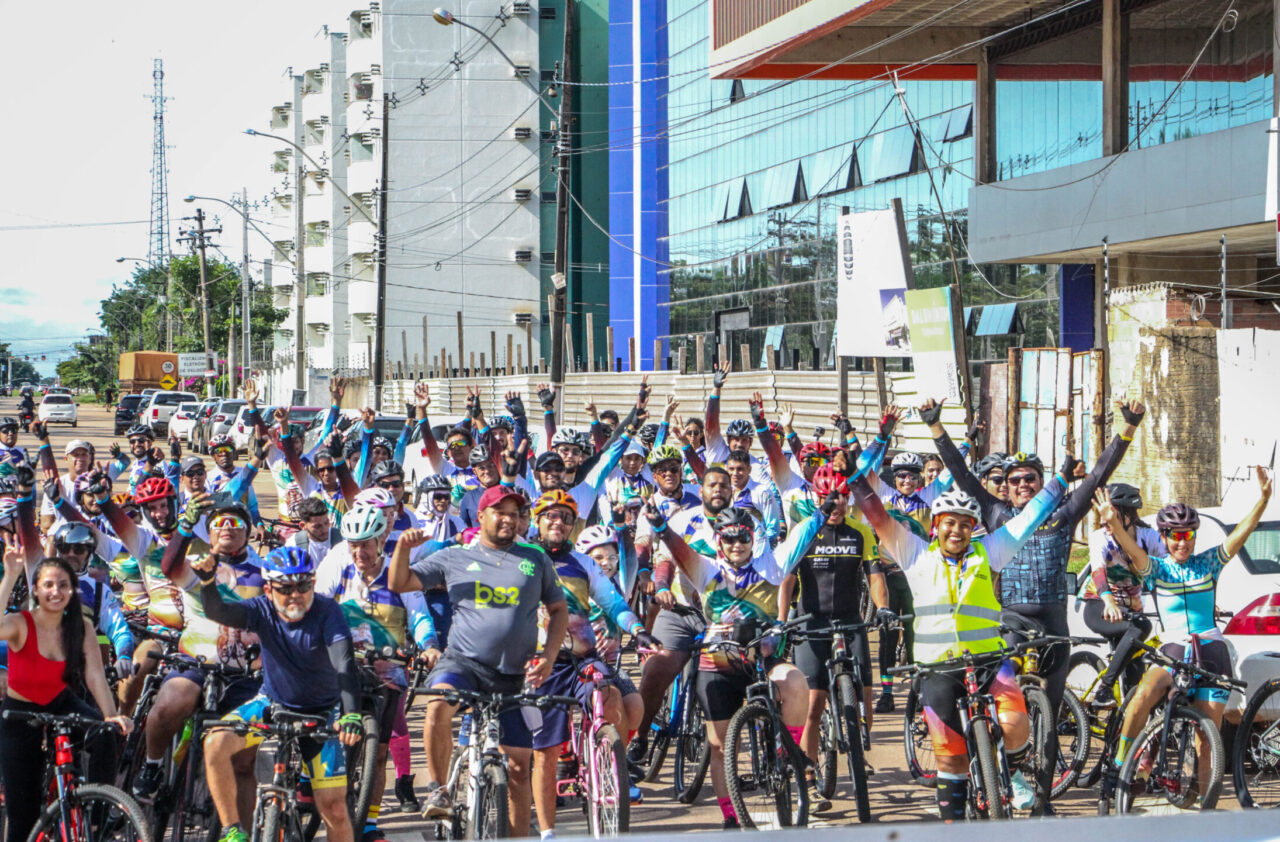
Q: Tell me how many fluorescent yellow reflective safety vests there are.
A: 1